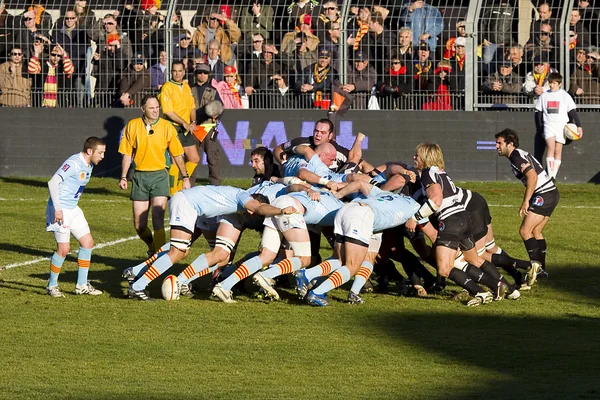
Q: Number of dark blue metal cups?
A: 0